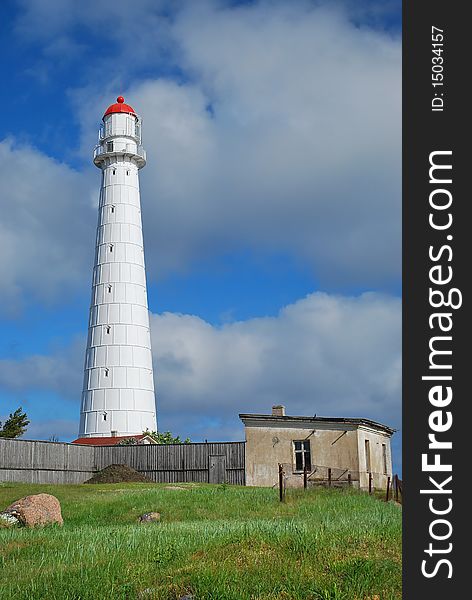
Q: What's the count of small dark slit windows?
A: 8